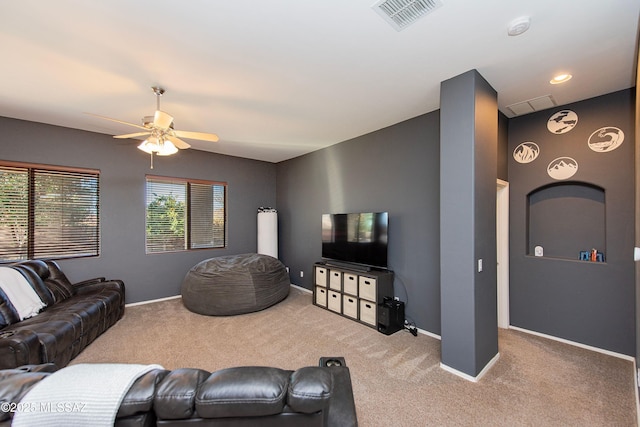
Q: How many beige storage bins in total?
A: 8